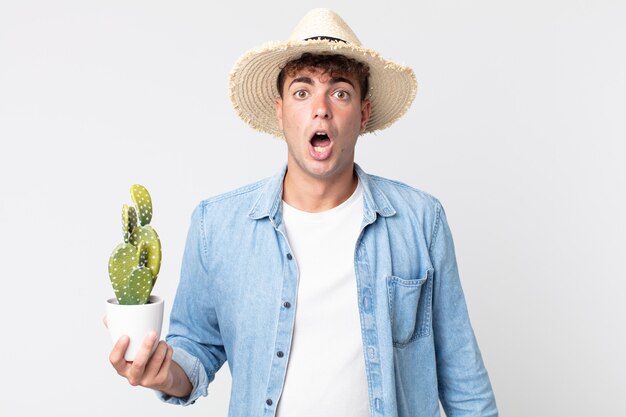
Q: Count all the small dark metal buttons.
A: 4